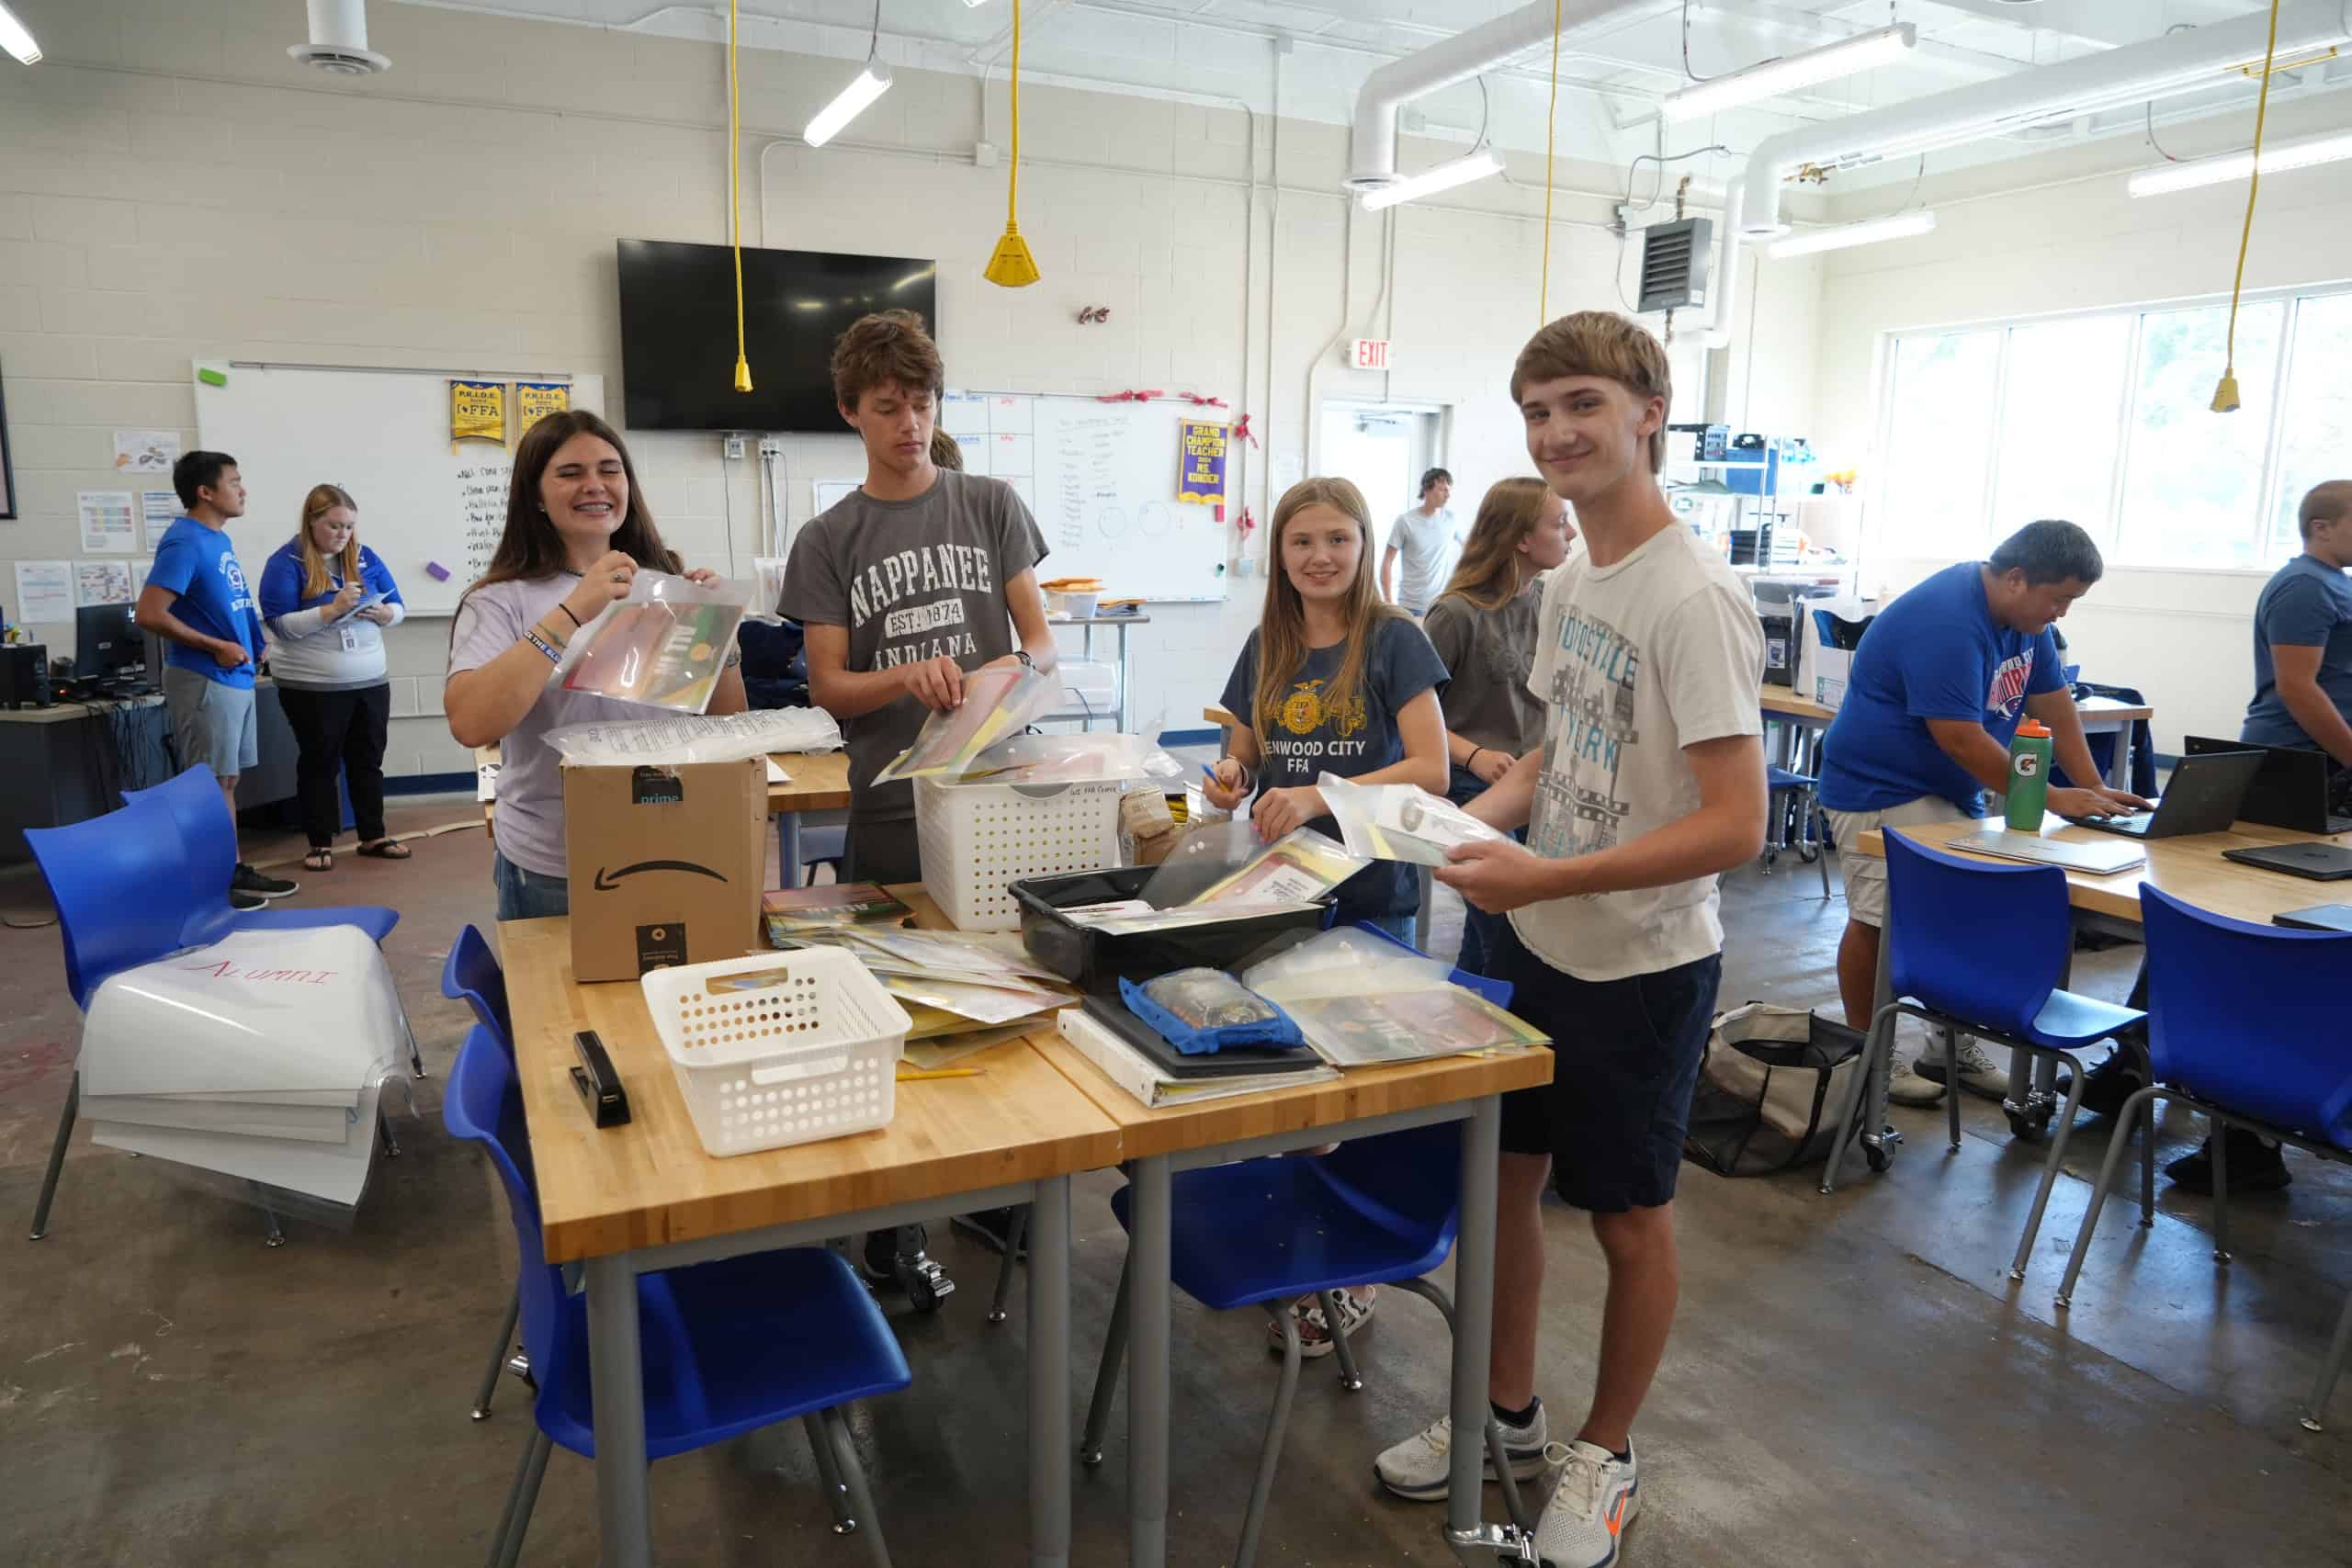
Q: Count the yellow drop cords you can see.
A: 4